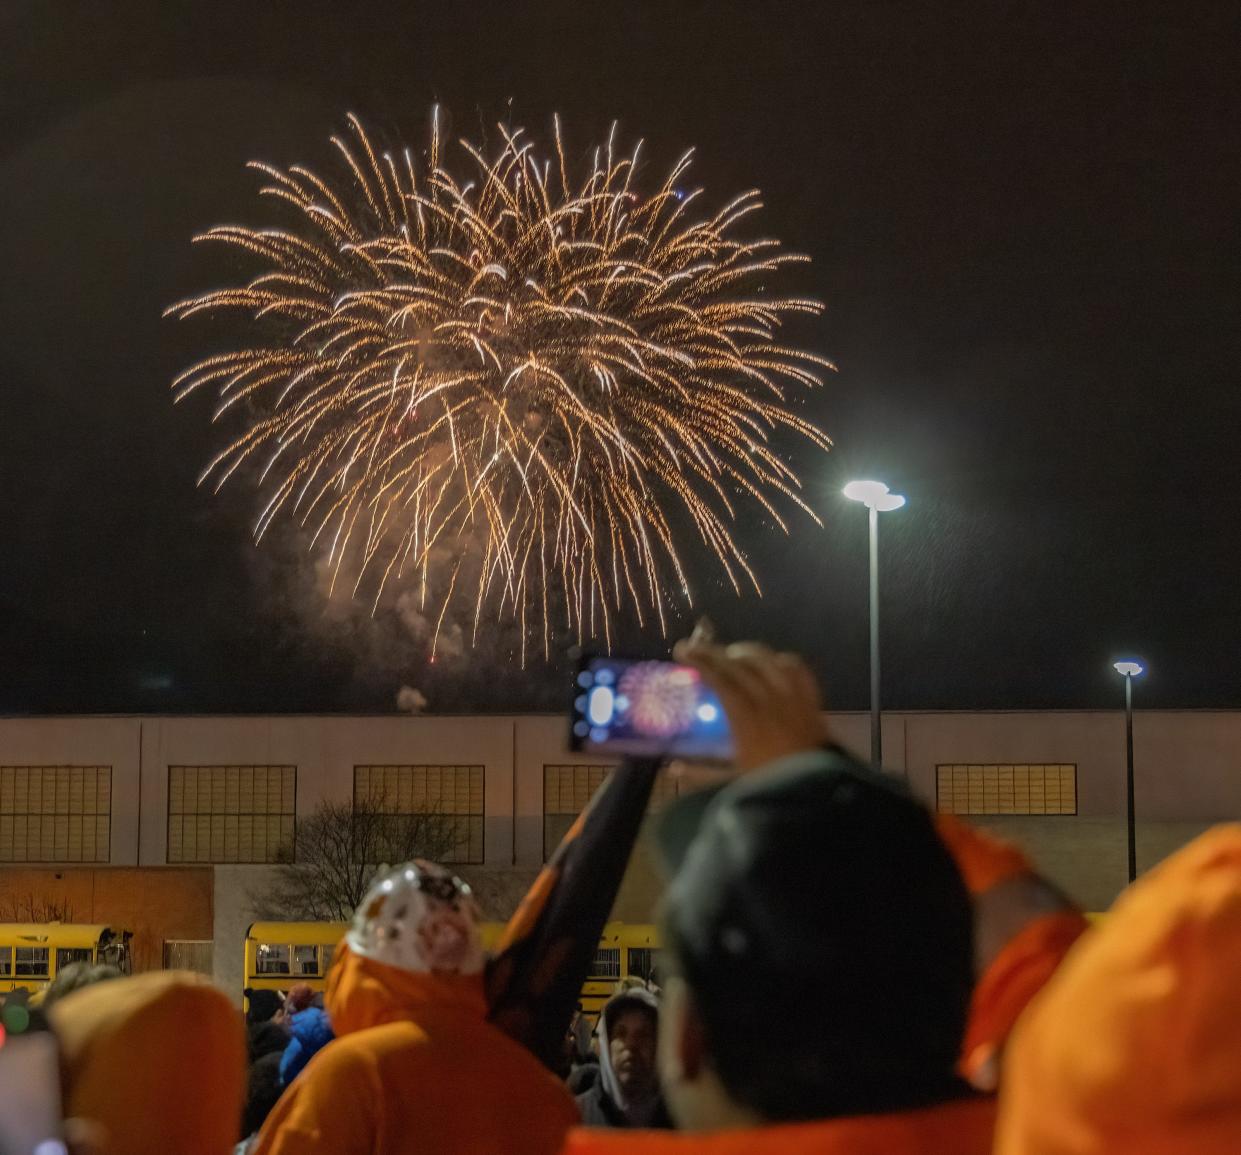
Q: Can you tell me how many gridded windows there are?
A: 5